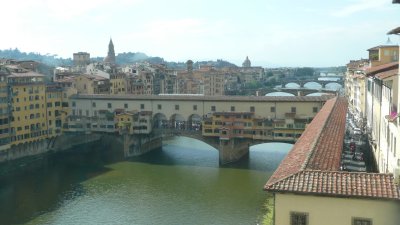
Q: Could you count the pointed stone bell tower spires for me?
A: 1